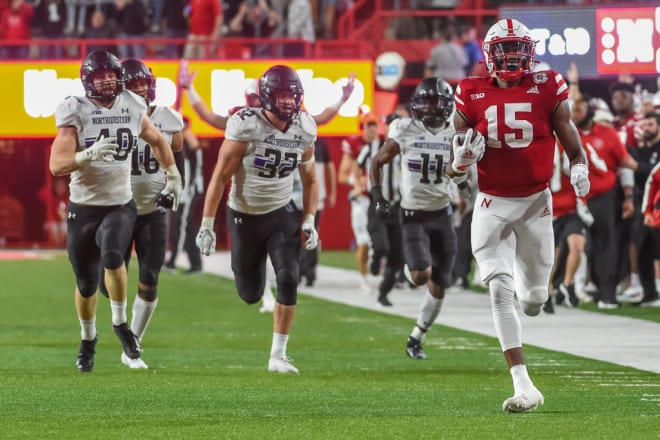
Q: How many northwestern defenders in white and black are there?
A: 4